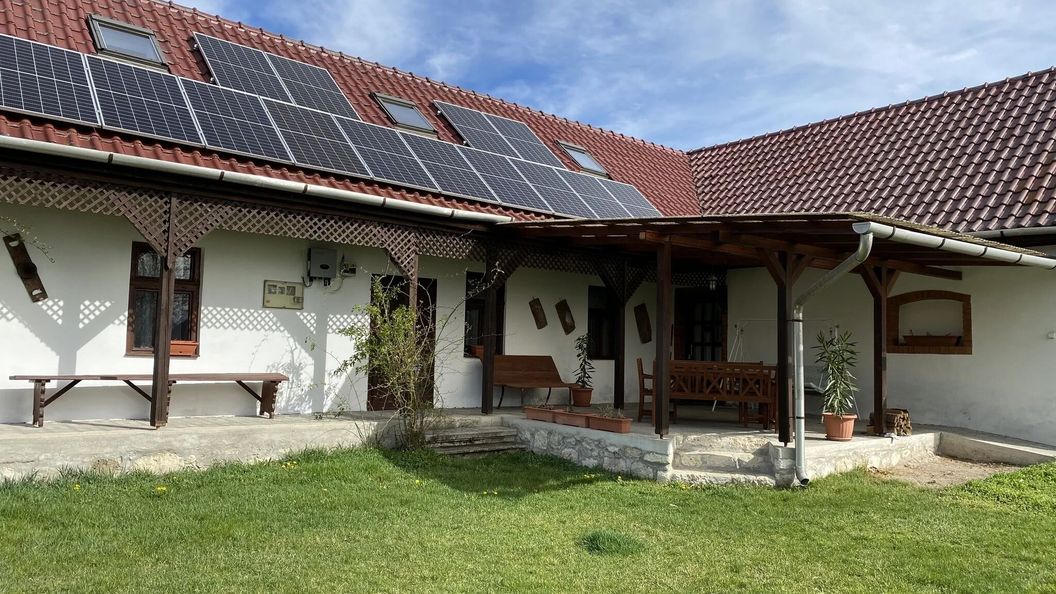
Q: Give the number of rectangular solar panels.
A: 14